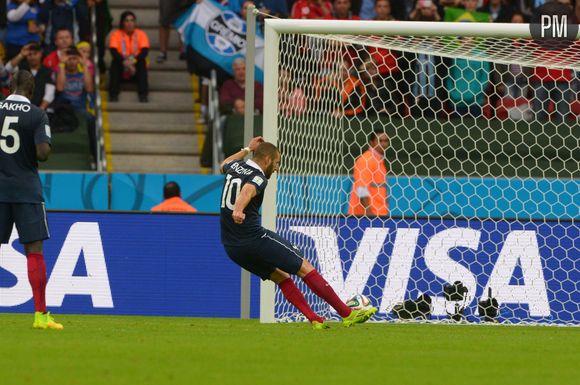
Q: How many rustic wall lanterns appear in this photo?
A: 0